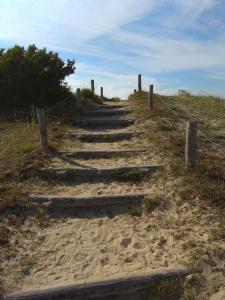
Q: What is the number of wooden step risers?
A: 8